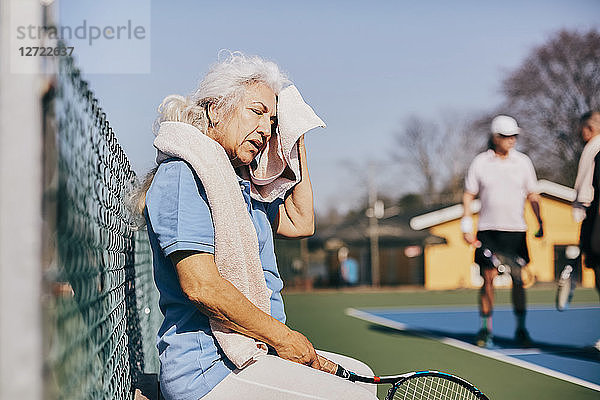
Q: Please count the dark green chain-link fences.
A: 1